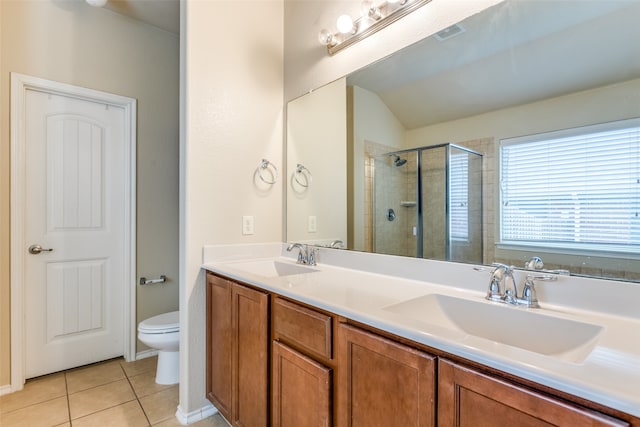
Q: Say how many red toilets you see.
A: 0